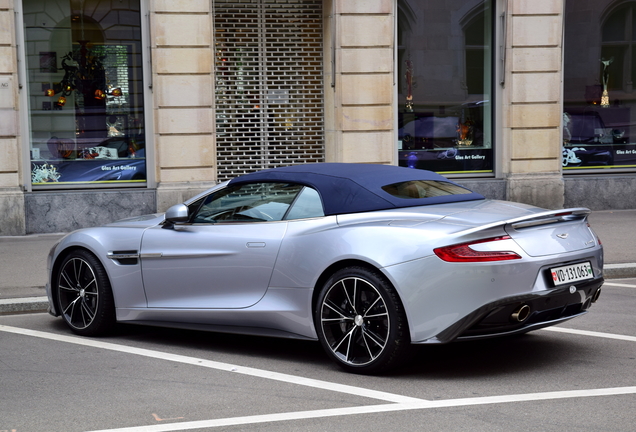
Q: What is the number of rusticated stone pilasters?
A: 4